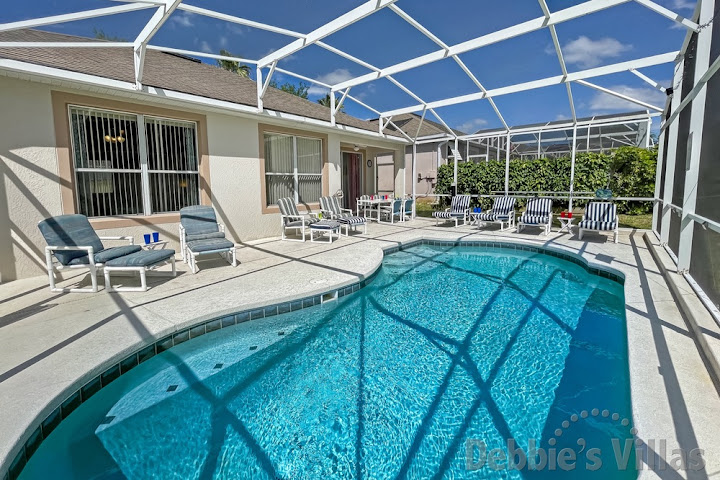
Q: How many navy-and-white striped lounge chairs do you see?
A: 4